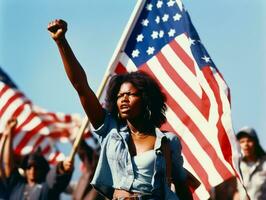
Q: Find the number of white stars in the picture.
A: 15